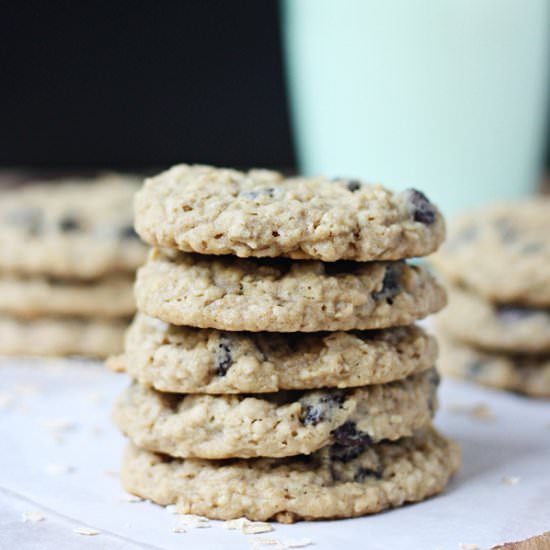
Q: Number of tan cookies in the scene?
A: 11